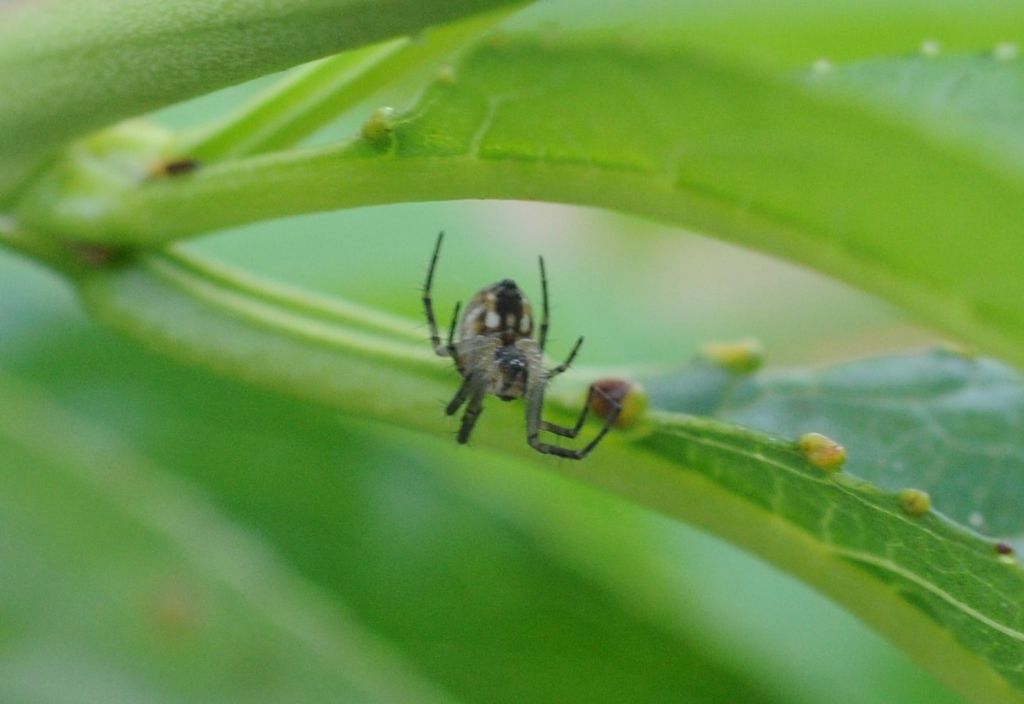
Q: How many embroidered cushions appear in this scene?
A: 0